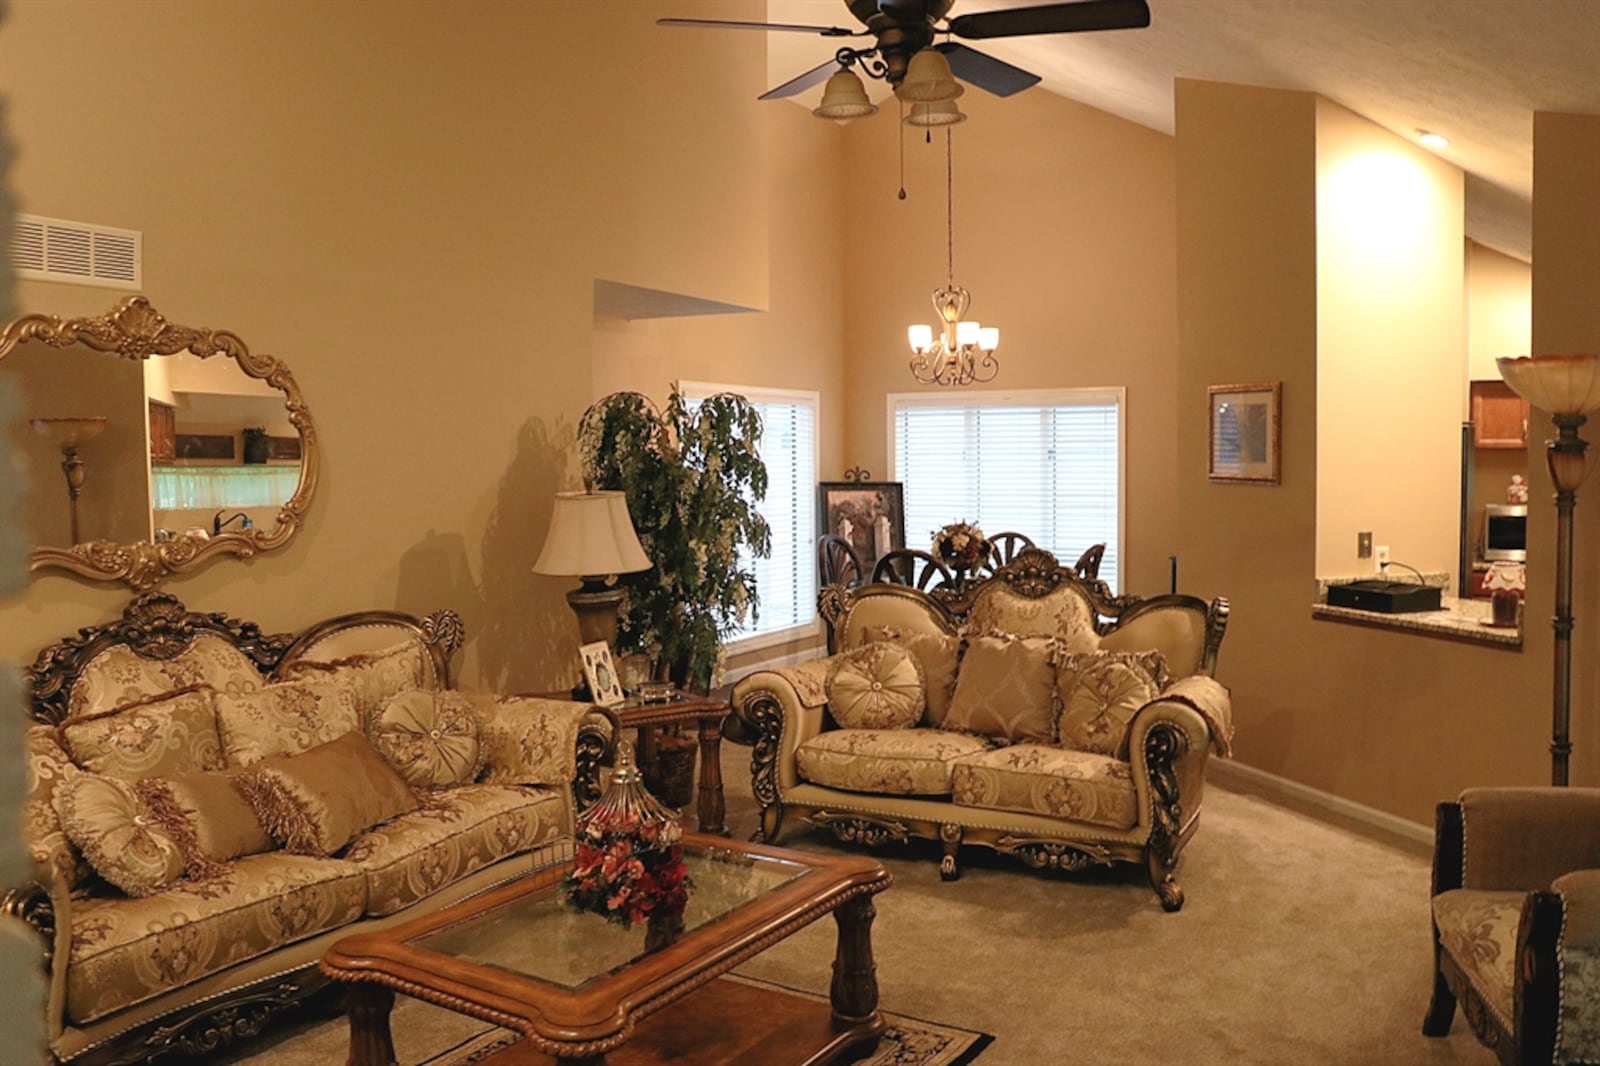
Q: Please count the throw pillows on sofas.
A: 12